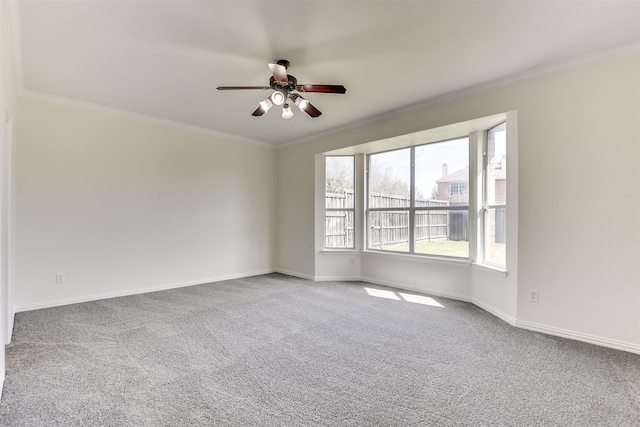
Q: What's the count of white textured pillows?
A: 0